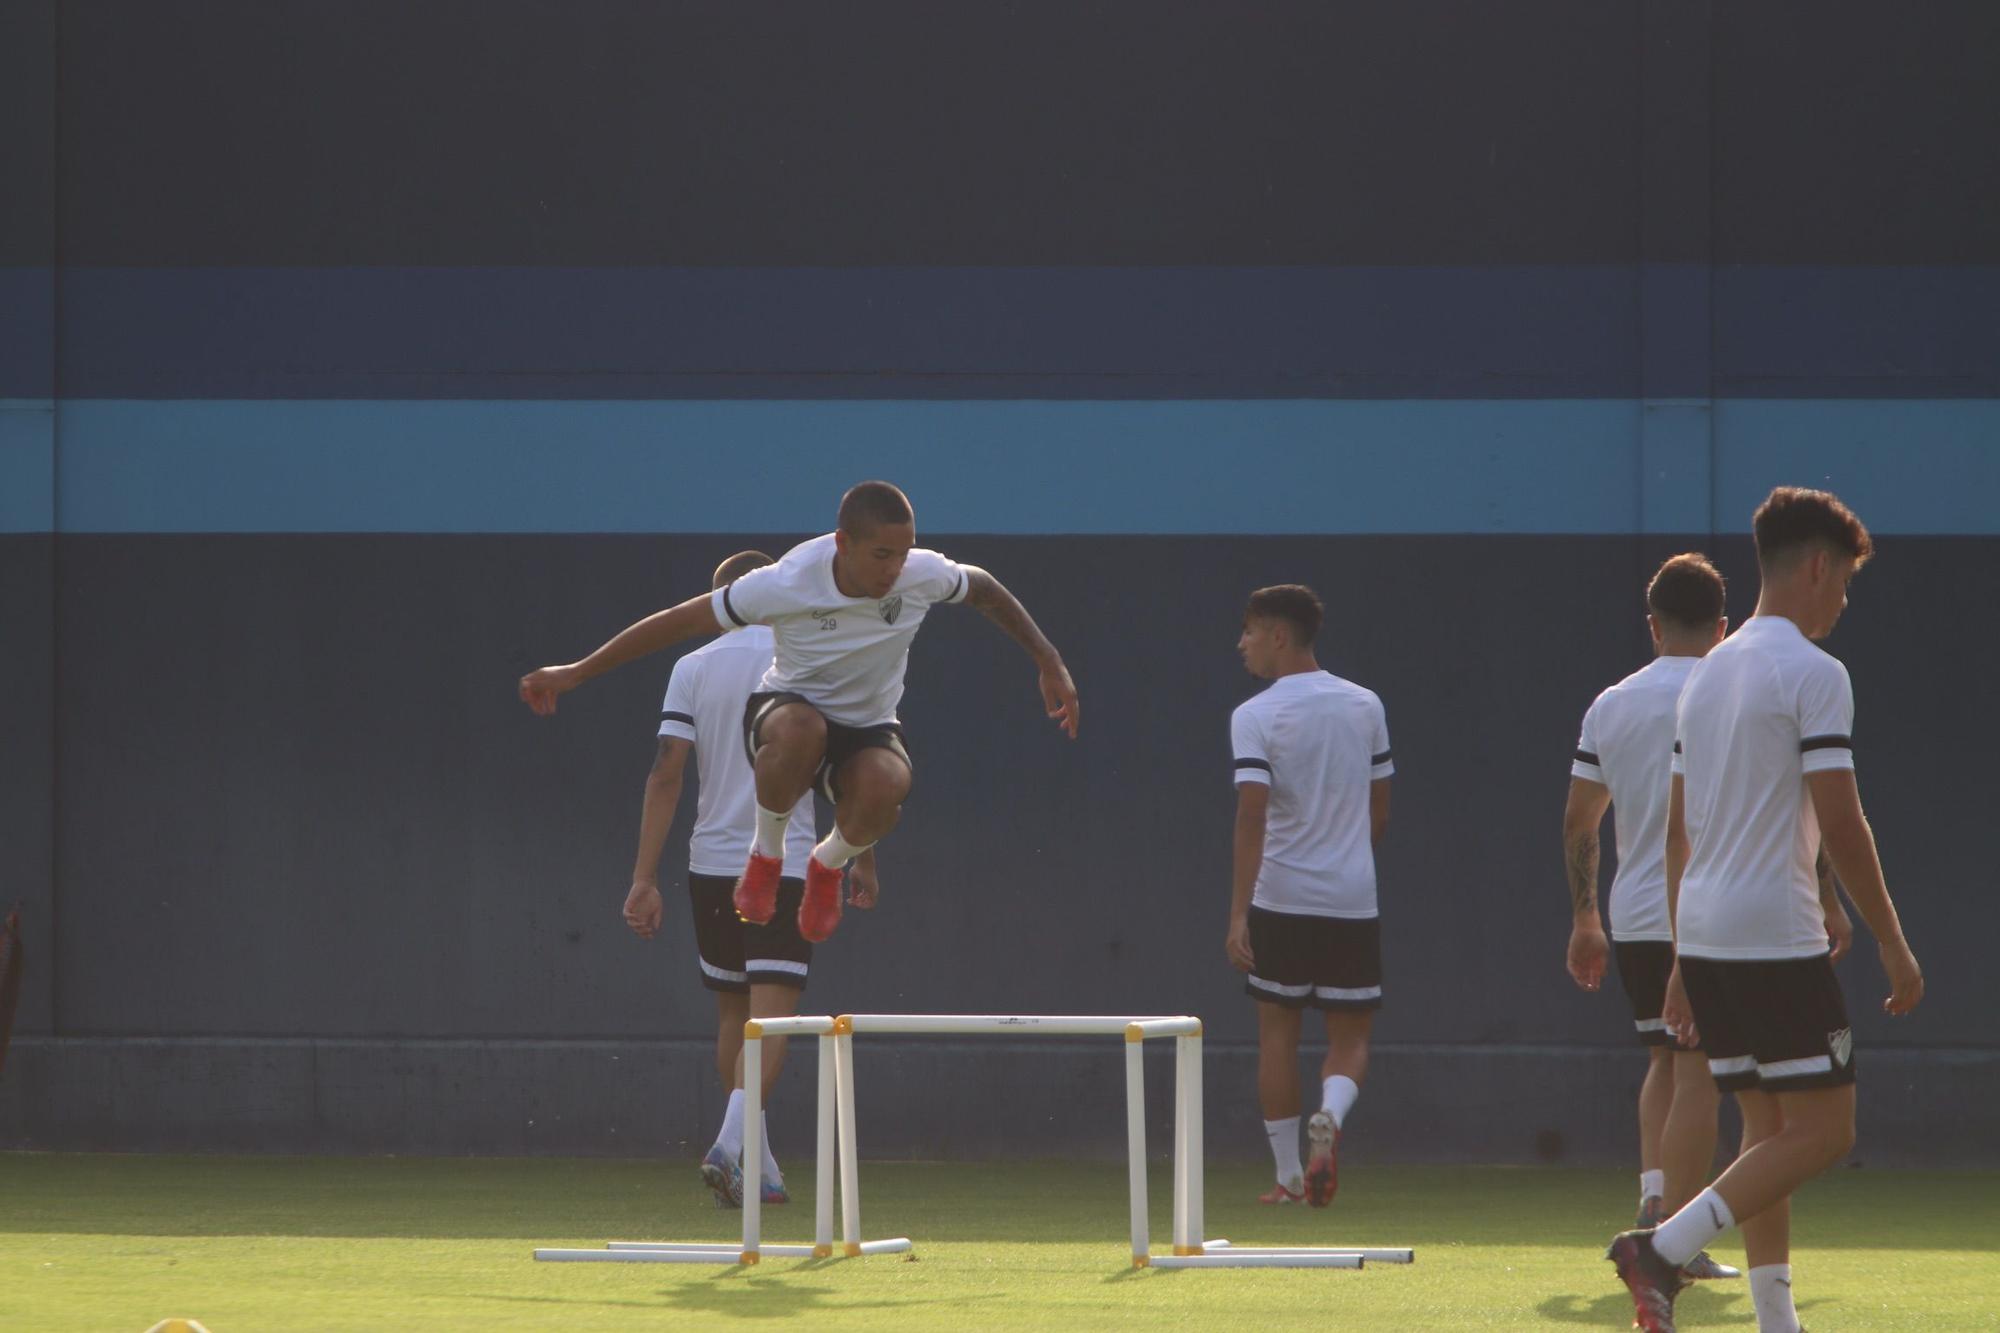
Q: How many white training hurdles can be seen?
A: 3